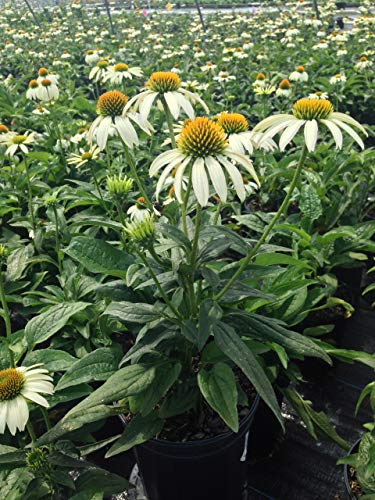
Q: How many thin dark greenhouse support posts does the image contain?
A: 4